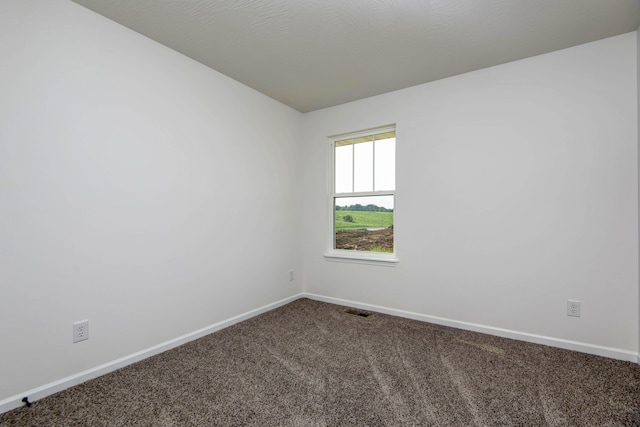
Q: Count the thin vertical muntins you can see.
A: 2